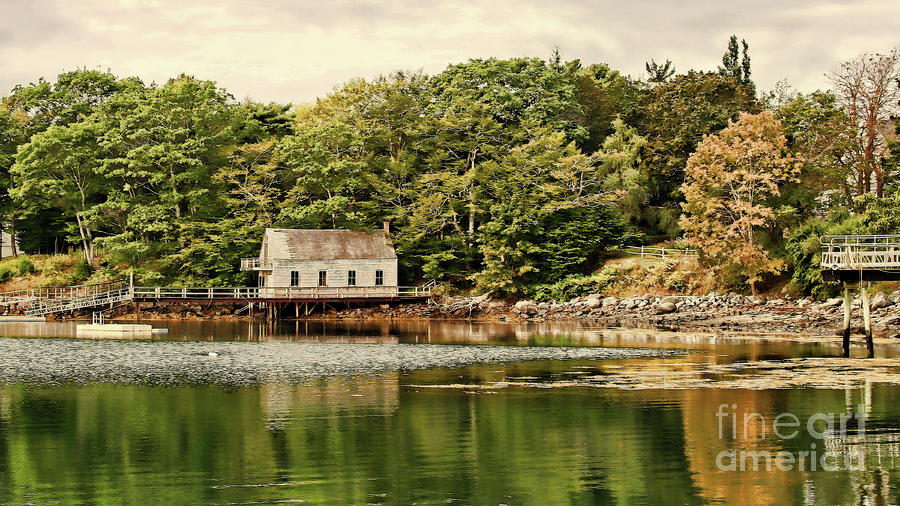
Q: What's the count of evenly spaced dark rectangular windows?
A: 4